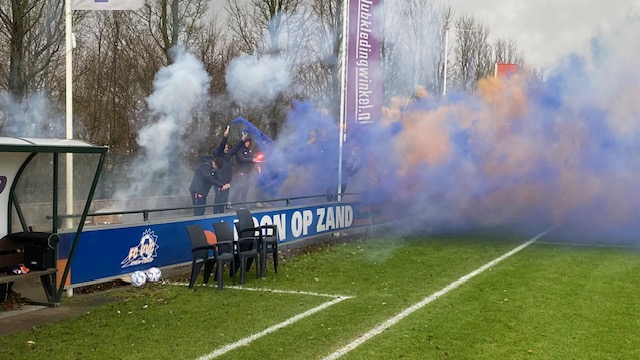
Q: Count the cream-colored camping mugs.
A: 0